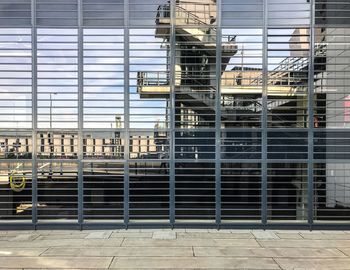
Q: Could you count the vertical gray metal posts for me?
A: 7